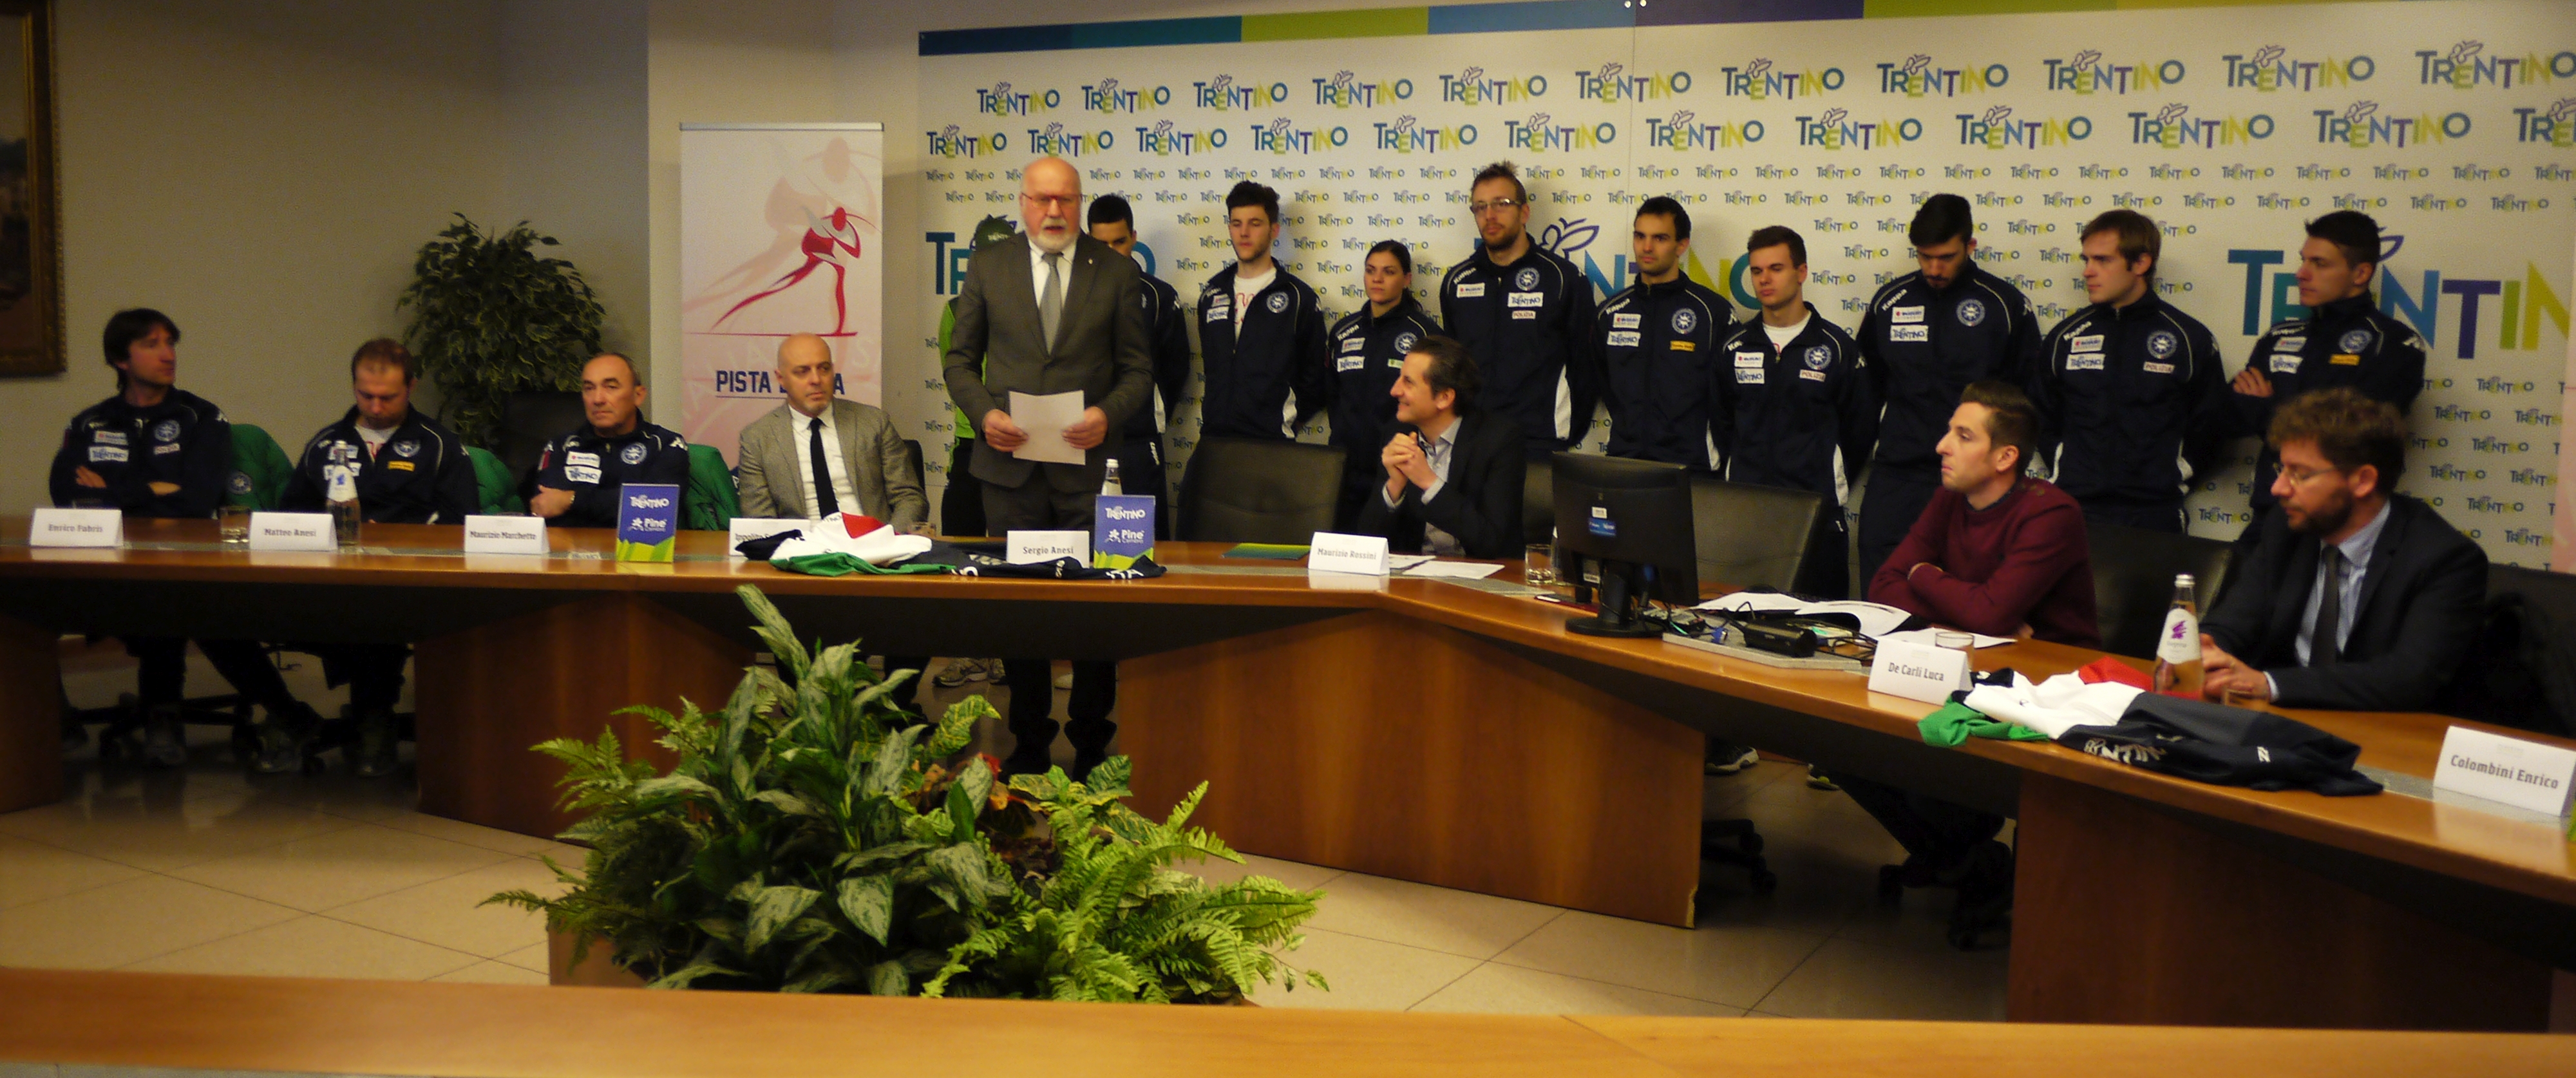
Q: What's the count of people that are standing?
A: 11